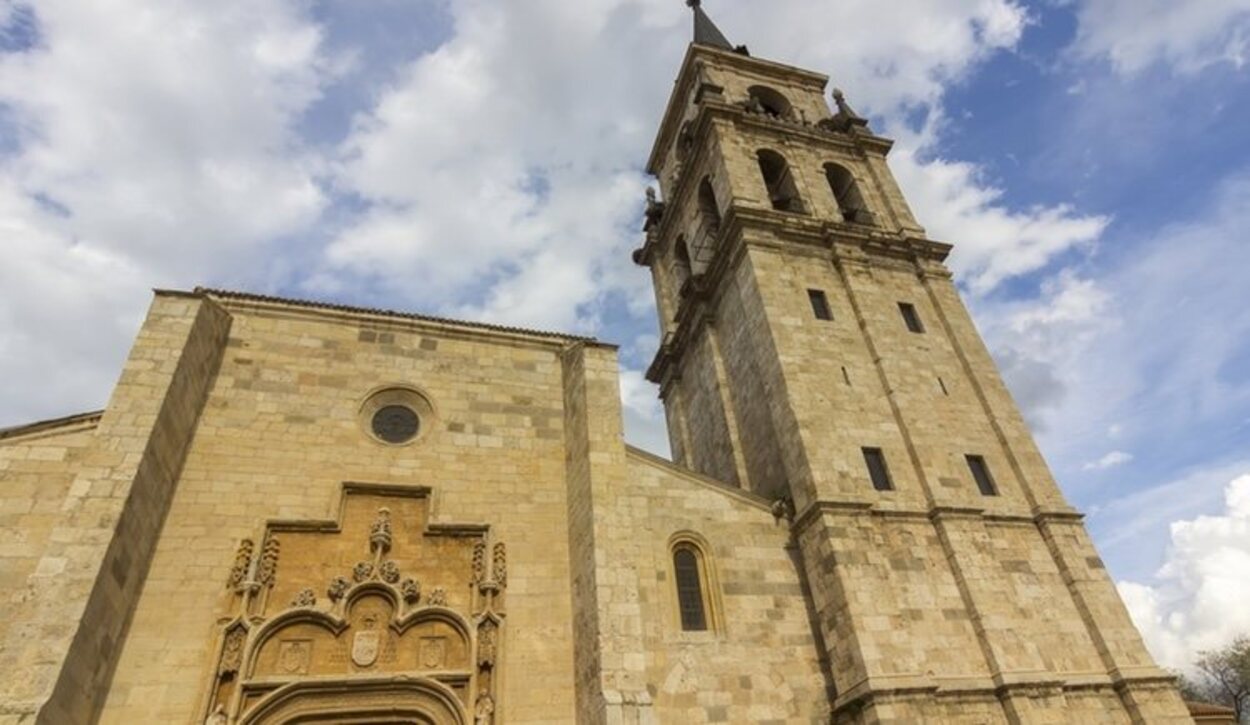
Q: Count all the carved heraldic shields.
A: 3